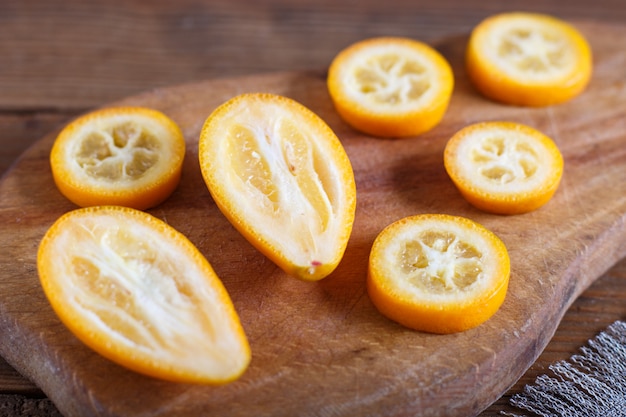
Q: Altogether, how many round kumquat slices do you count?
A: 5